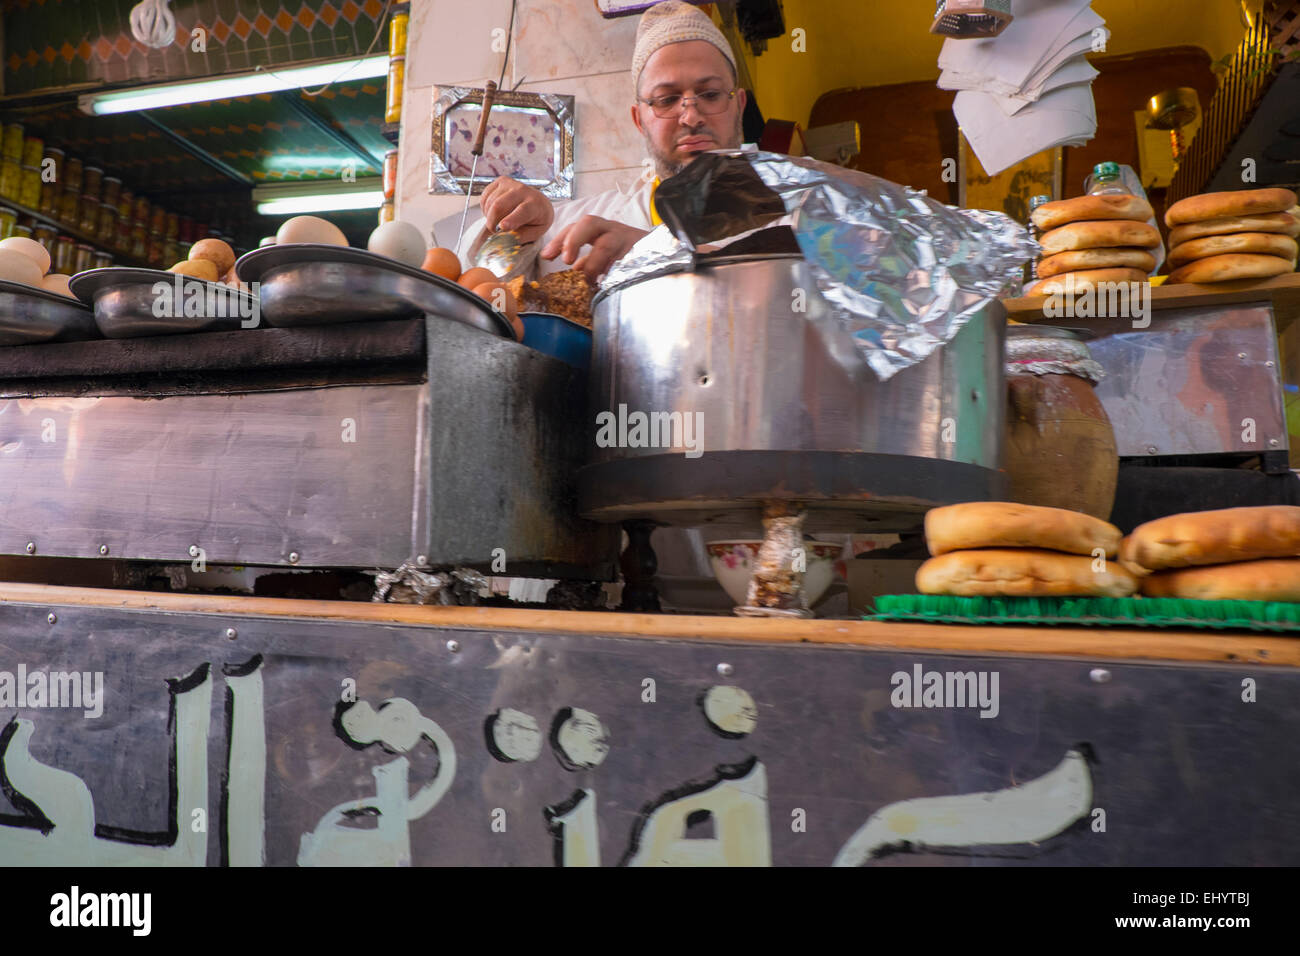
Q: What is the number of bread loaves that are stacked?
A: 12